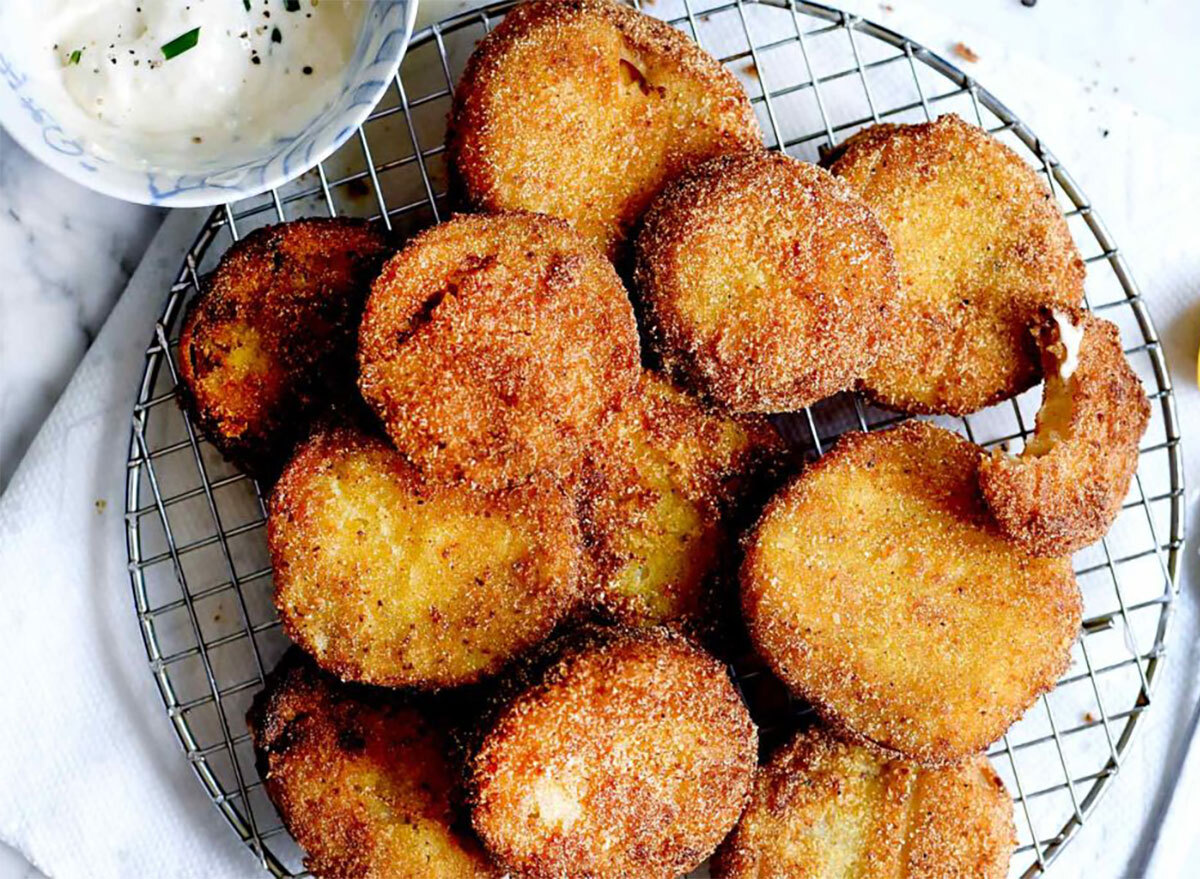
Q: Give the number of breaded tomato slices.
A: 12